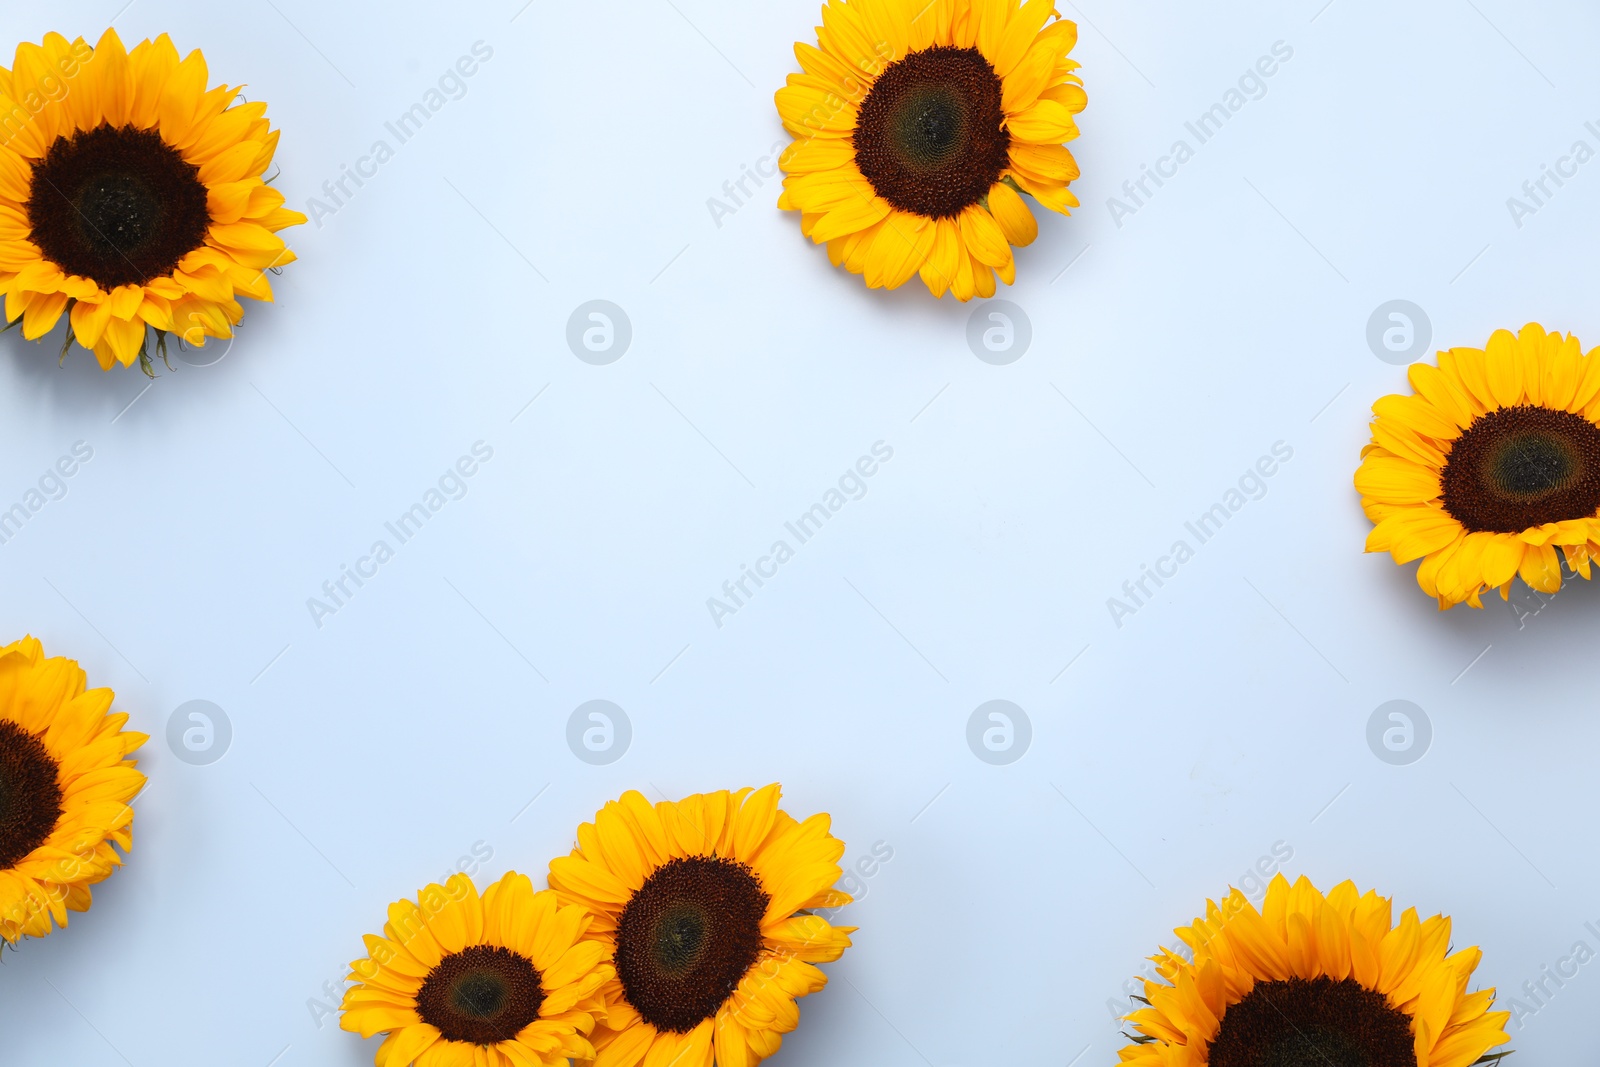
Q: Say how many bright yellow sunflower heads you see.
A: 7